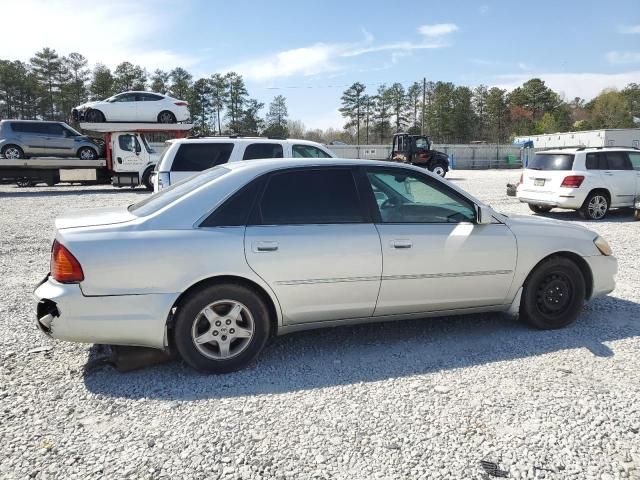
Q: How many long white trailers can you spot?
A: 1